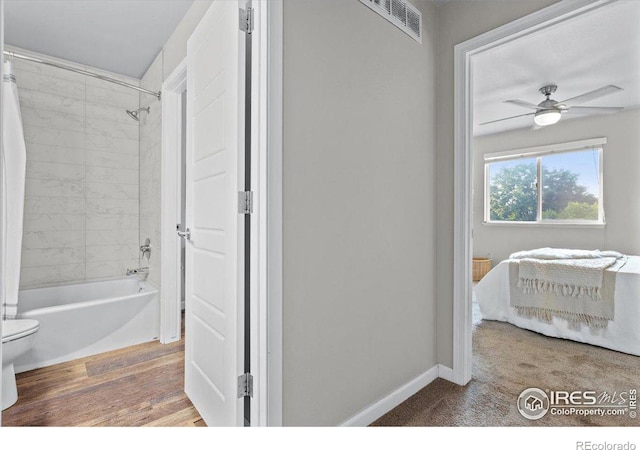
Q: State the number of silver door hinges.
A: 3